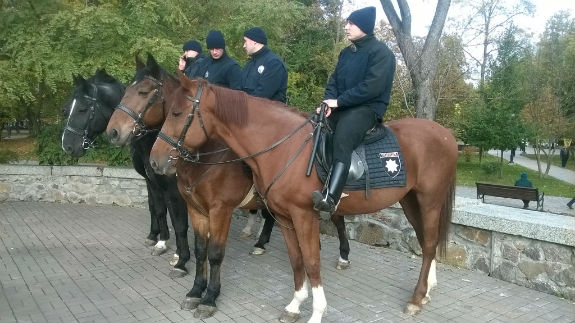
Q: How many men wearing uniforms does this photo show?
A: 4